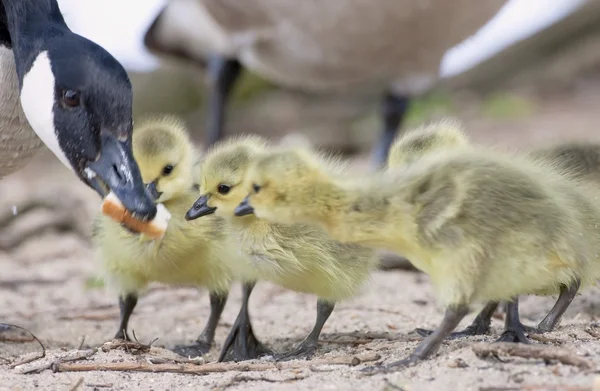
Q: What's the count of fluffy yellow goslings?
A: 4